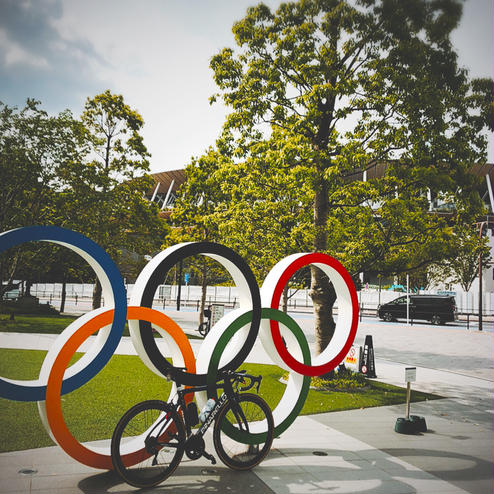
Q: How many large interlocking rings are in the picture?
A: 5